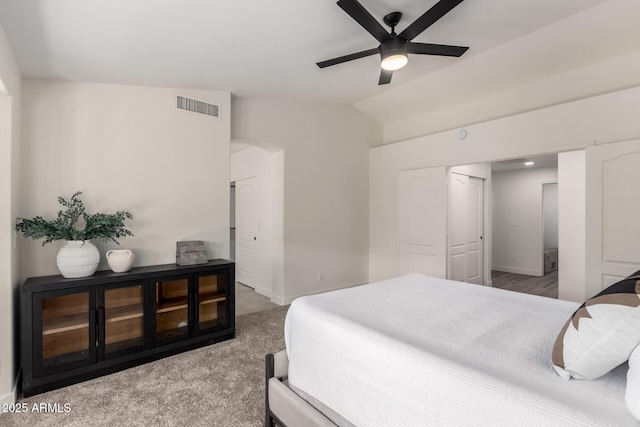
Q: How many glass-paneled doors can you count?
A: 4